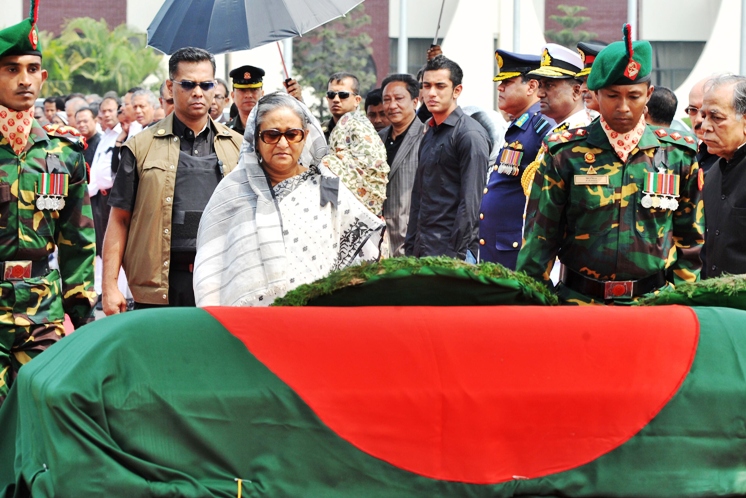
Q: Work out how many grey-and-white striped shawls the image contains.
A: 1